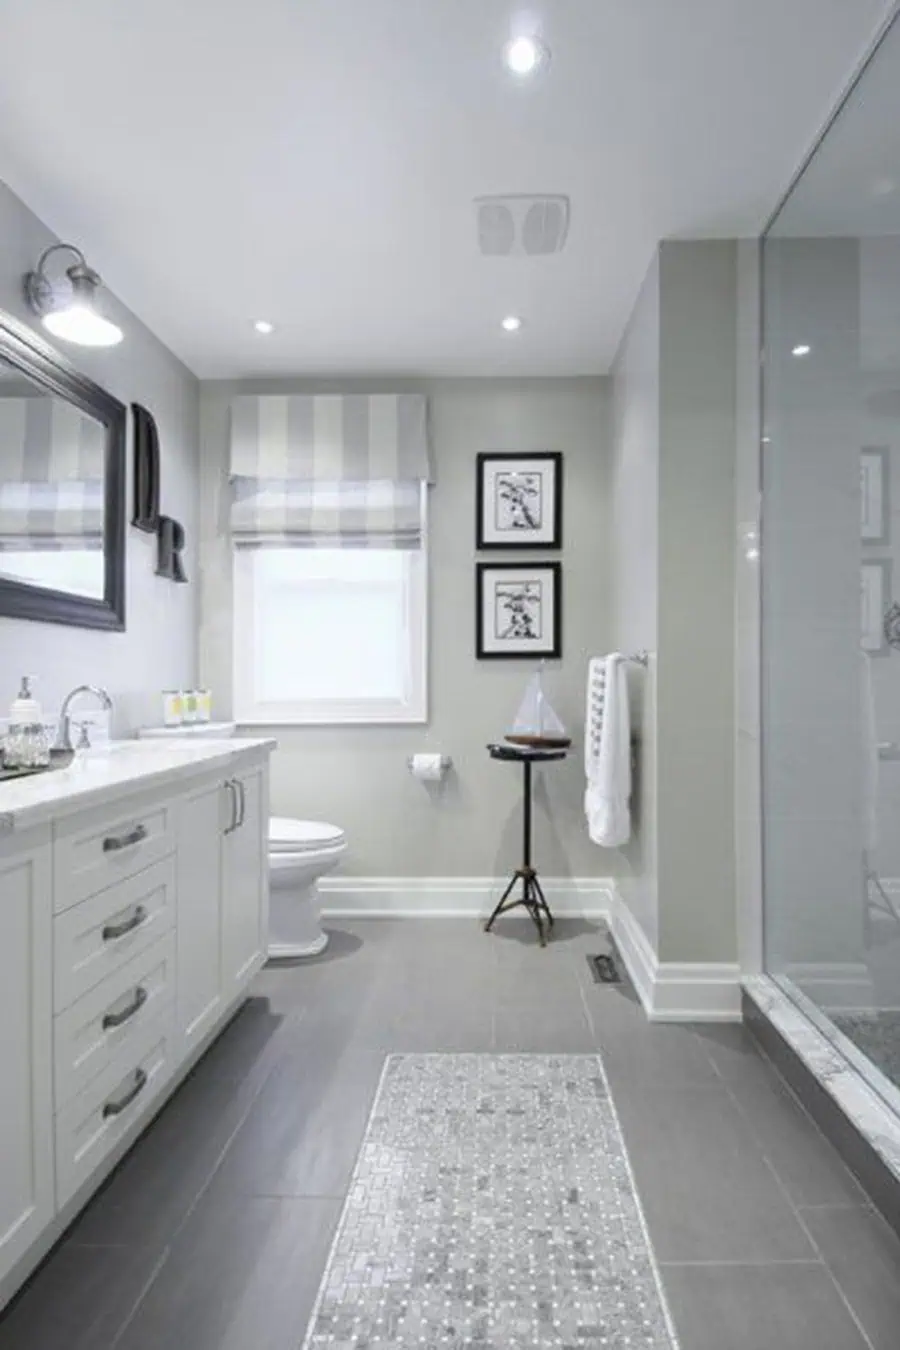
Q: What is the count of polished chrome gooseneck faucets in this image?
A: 1